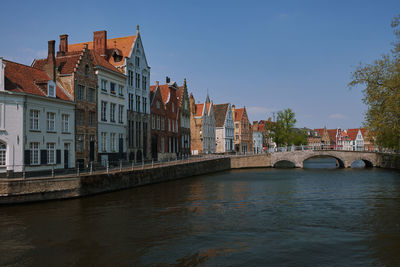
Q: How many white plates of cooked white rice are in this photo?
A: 0